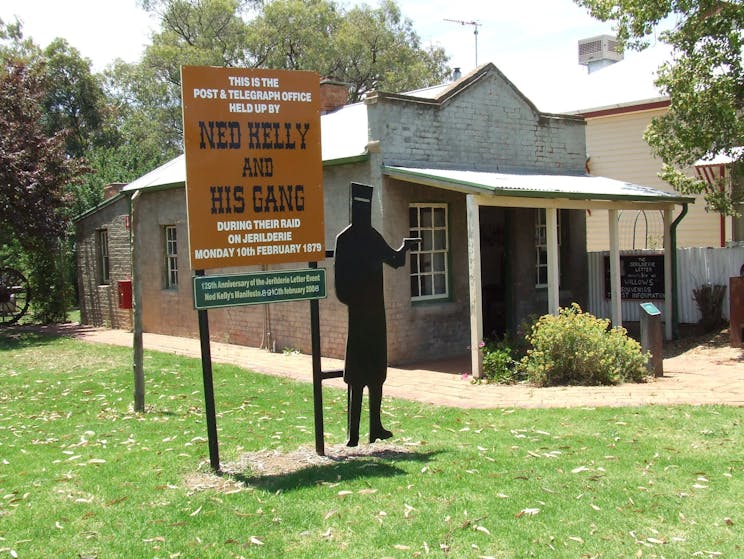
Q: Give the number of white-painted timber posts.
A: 4